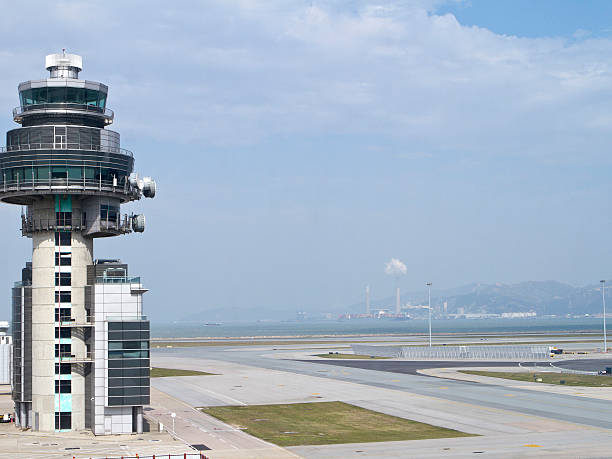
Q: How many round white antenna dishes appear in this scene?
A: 3